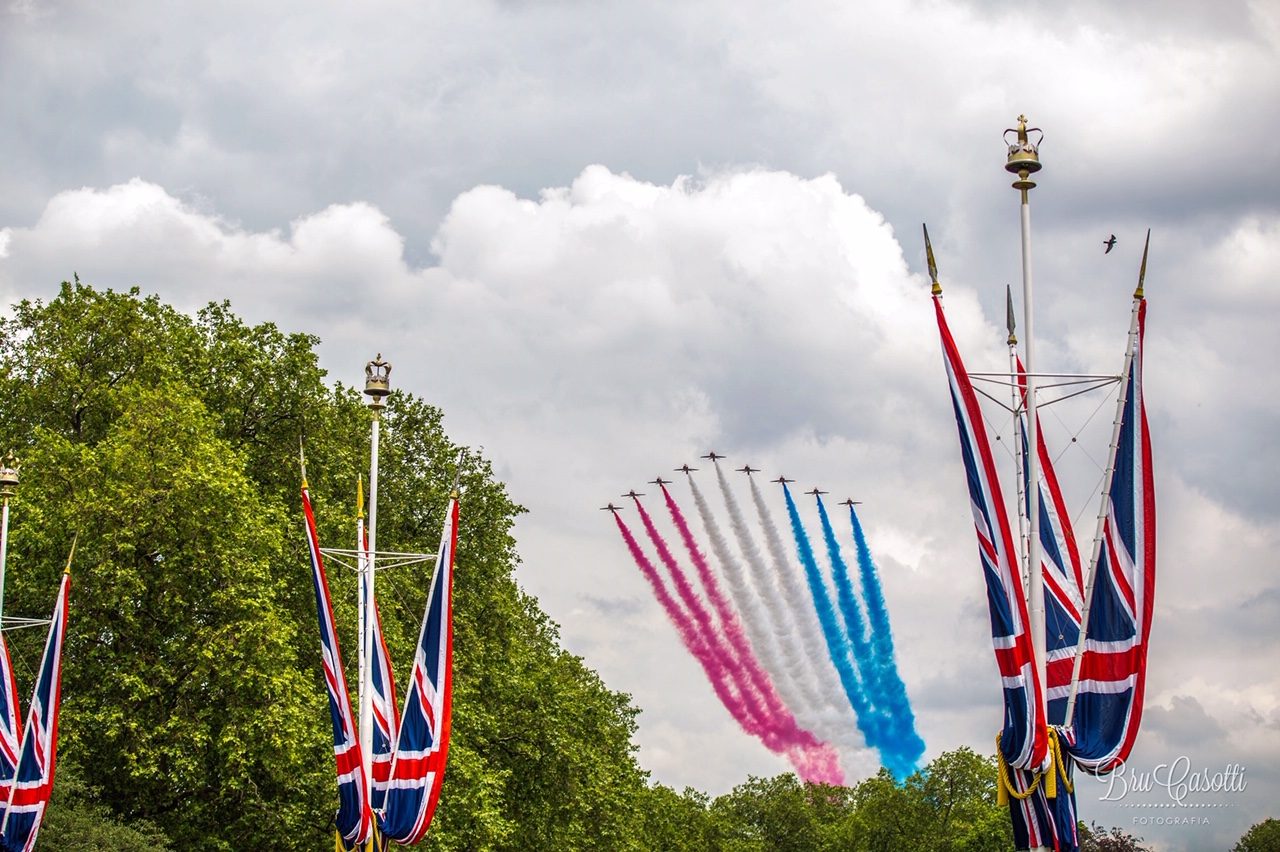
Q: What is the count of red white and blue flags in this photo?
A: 8